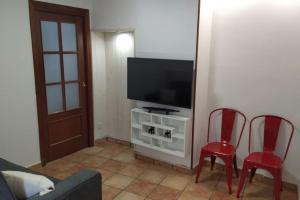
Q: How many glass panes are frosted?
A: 6